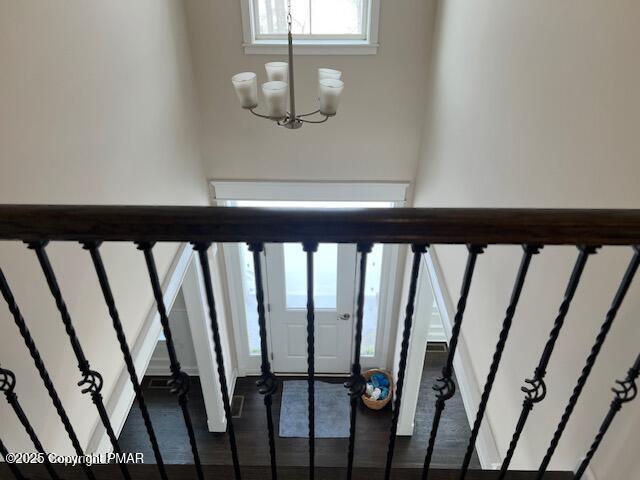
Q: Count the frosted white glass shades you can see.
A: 5